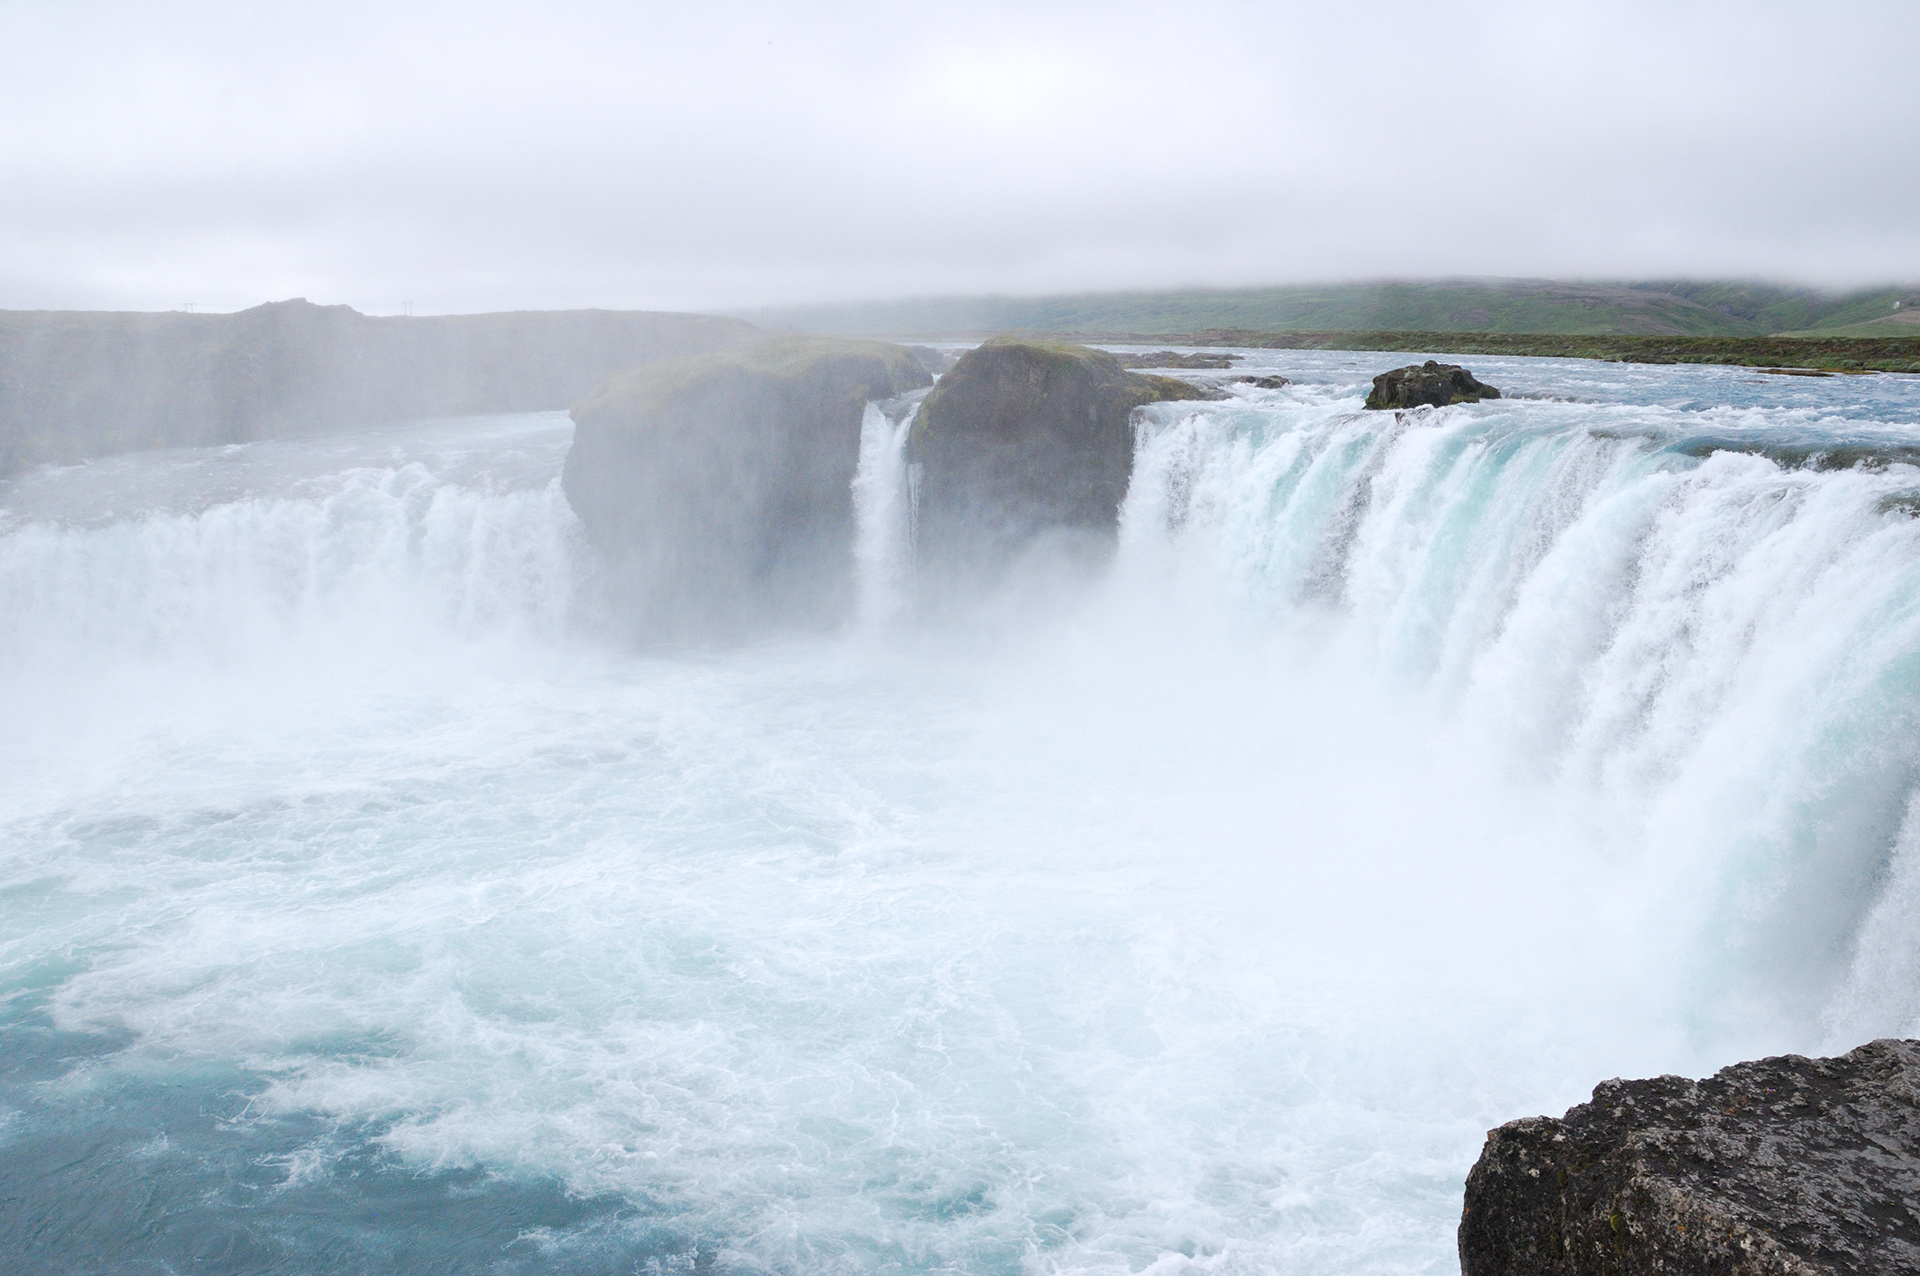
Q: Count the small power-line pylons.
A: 2